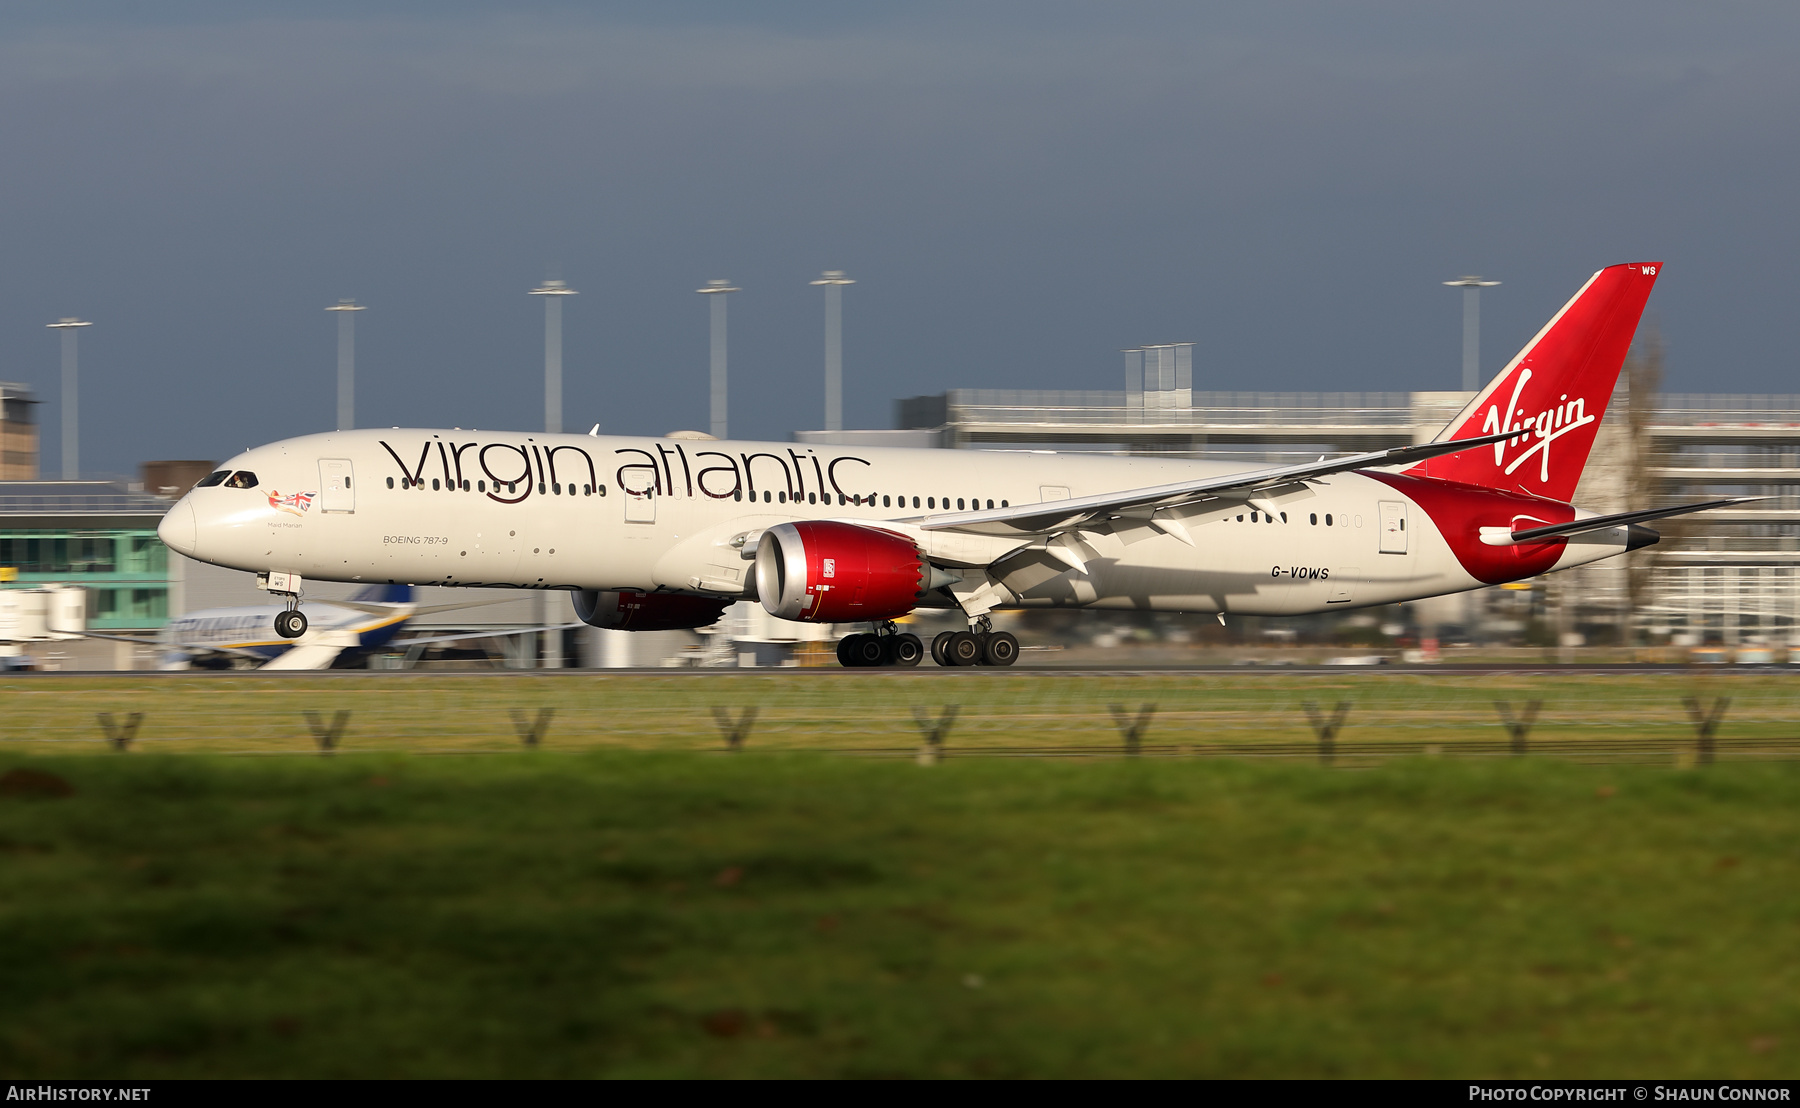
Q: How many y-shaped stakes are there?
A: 9